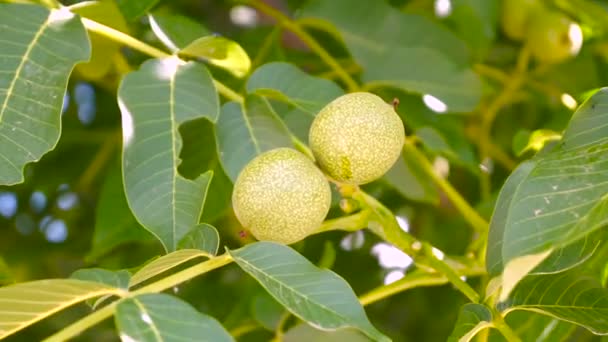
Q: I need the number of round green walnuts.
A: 2